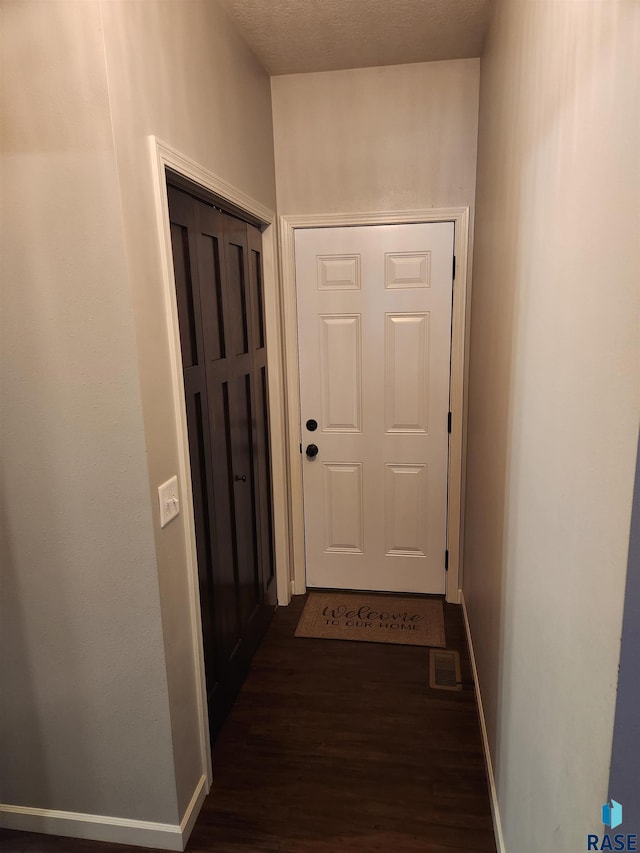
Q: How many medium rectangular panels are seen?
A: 2